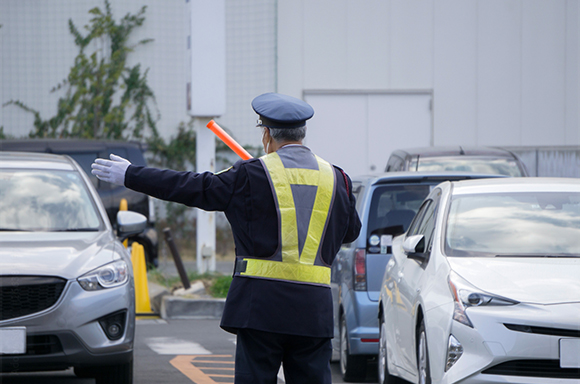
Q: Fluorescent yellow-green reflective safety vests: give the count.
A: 1